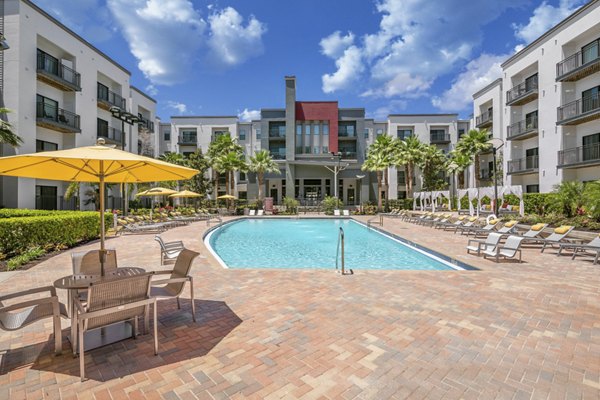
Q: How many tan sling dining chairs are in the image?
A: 4